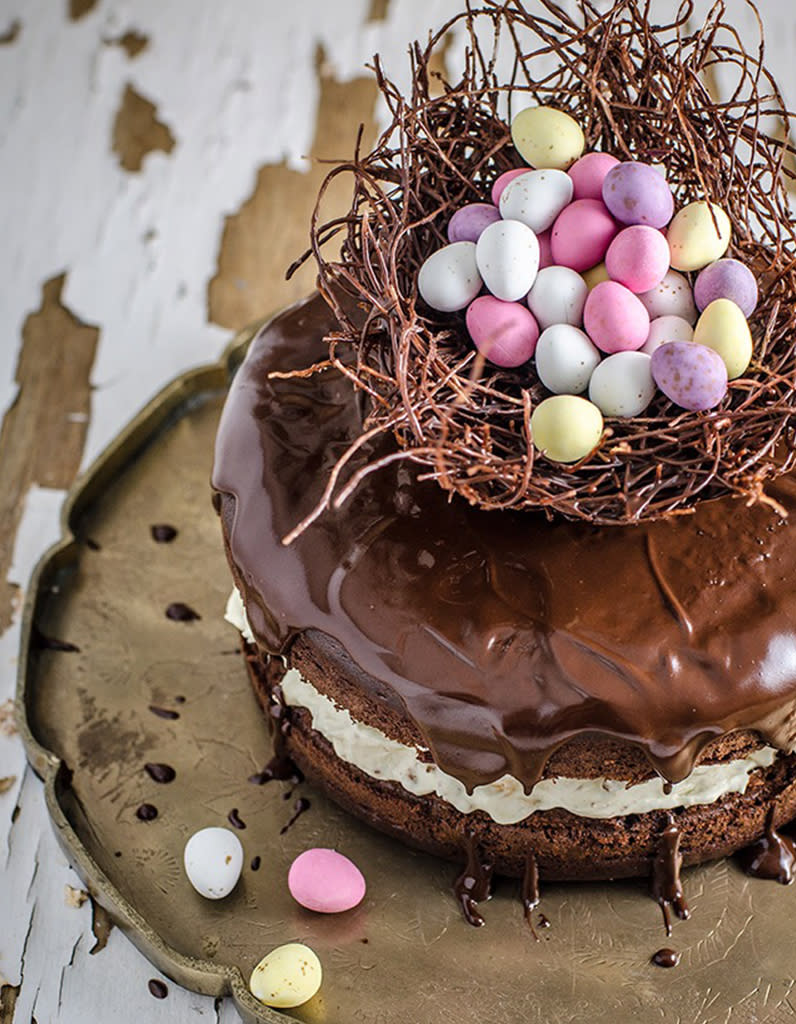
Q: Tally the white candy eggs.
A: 9